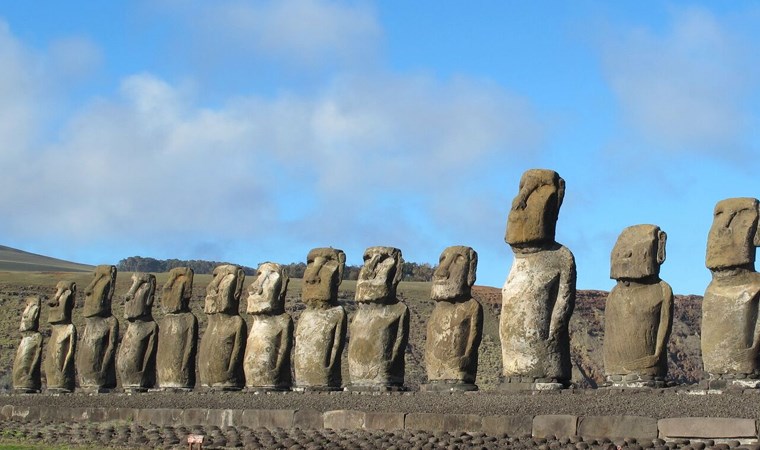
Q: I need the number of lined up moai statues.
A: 13